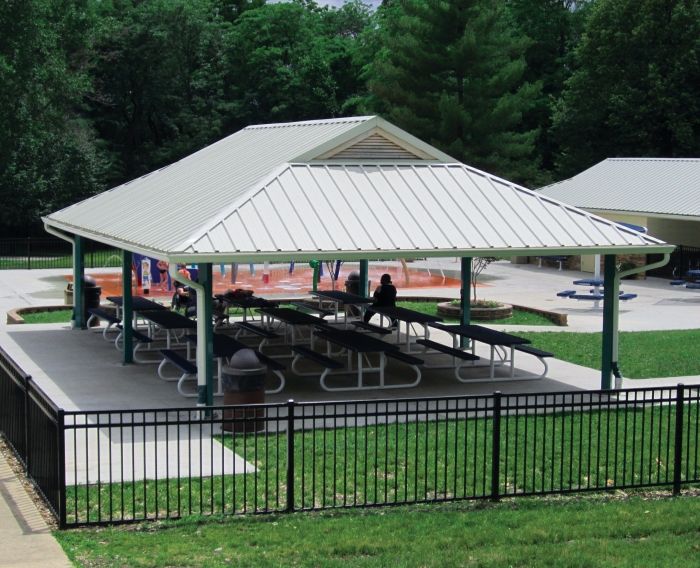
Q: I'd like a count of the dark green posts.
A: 6